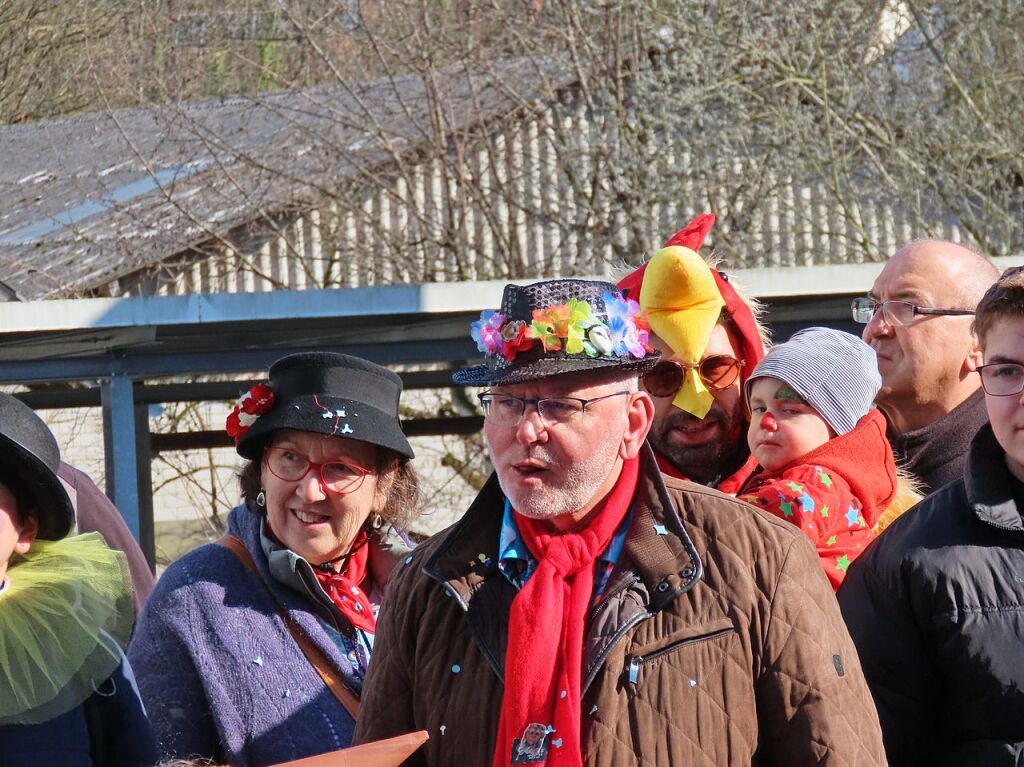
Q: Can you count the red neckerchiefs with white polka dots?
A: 1